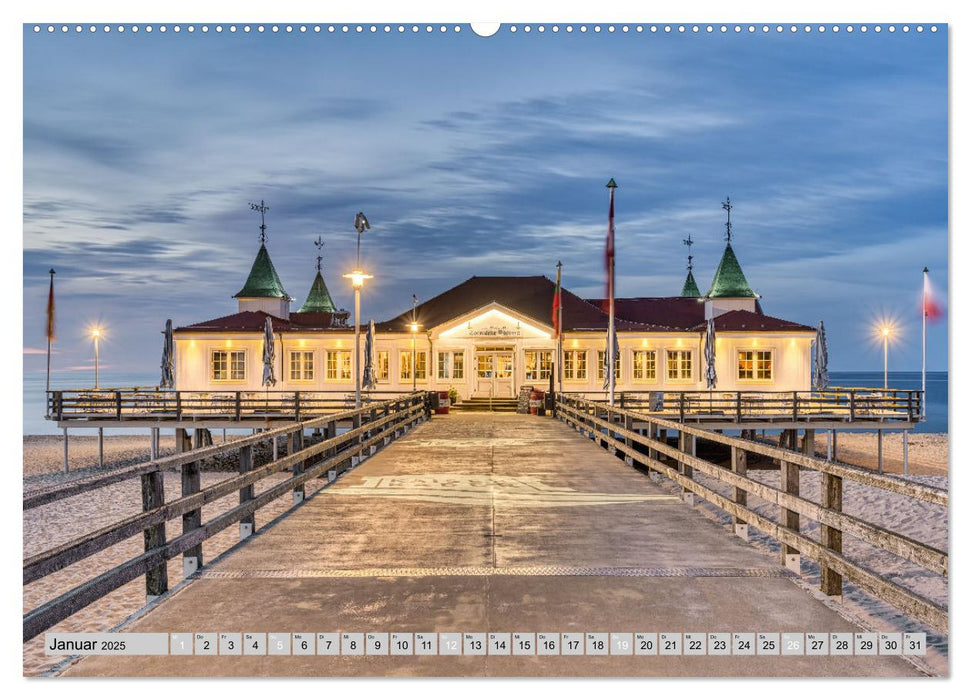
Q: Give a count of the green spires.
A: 4